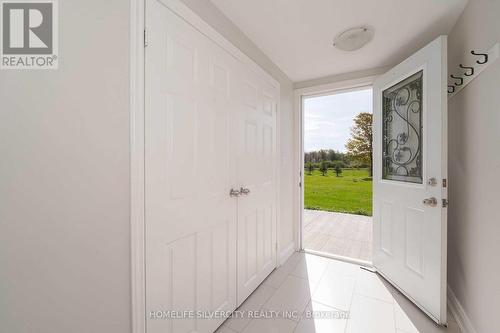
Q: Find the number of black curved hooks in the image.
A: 4